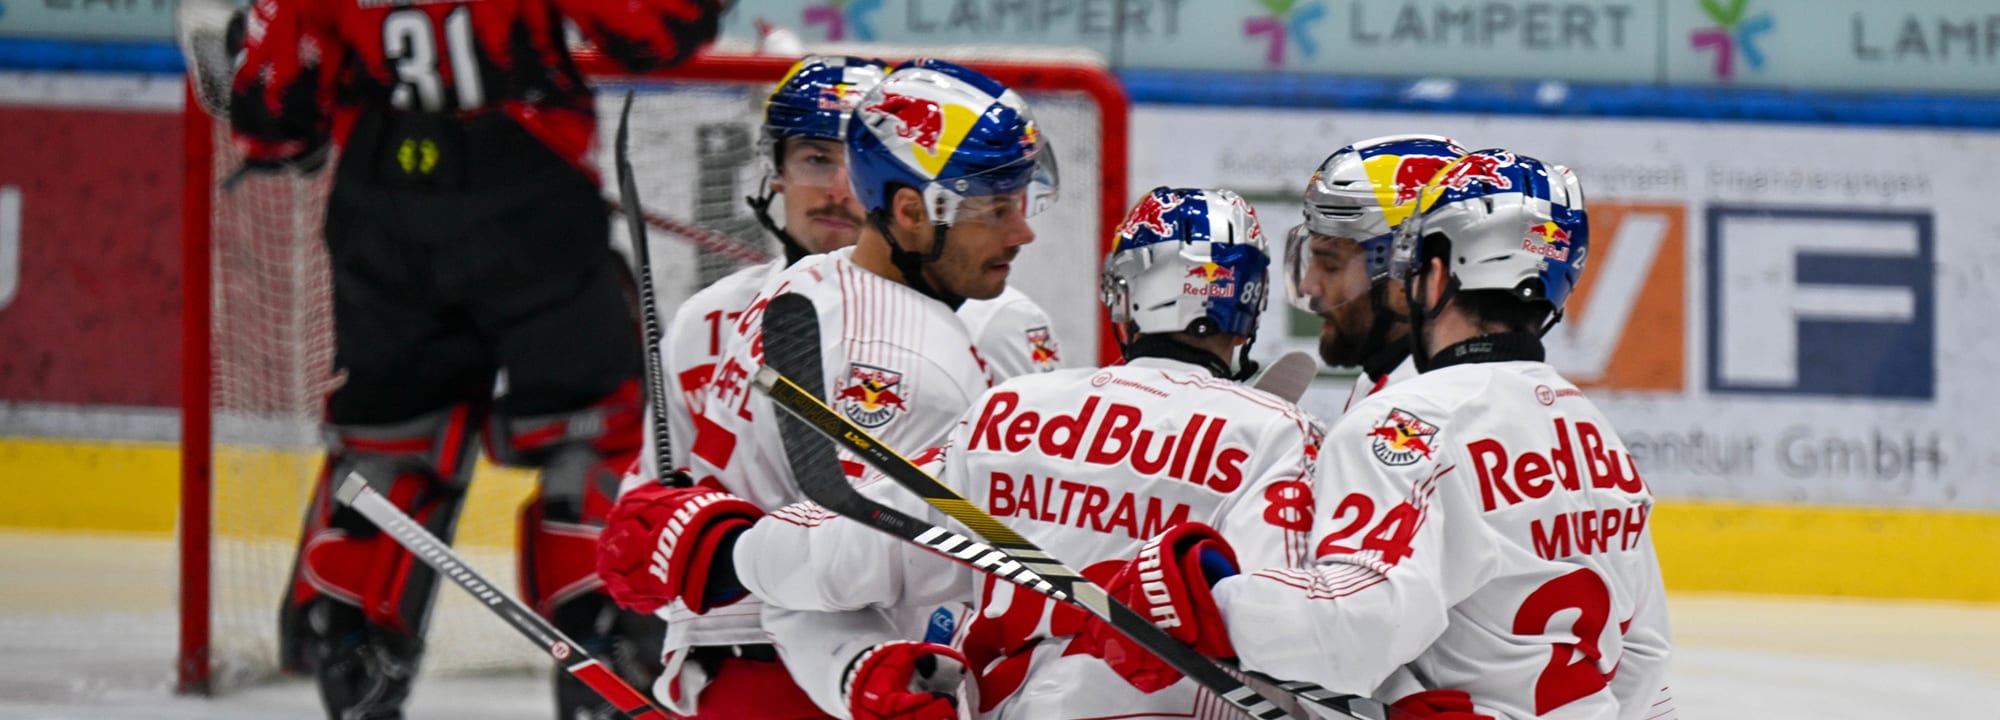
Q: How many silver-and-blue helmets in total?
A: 5